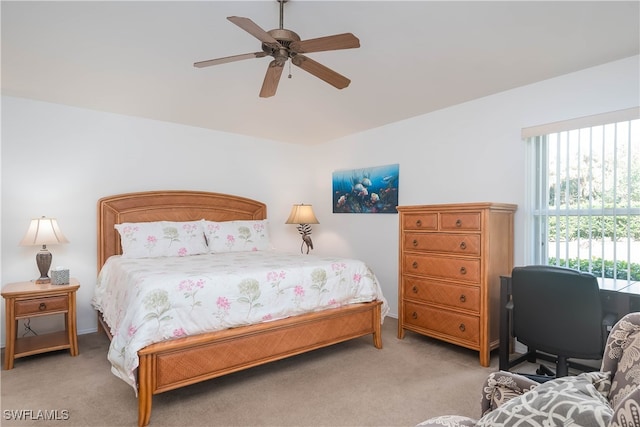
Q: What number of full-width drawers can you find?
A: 4